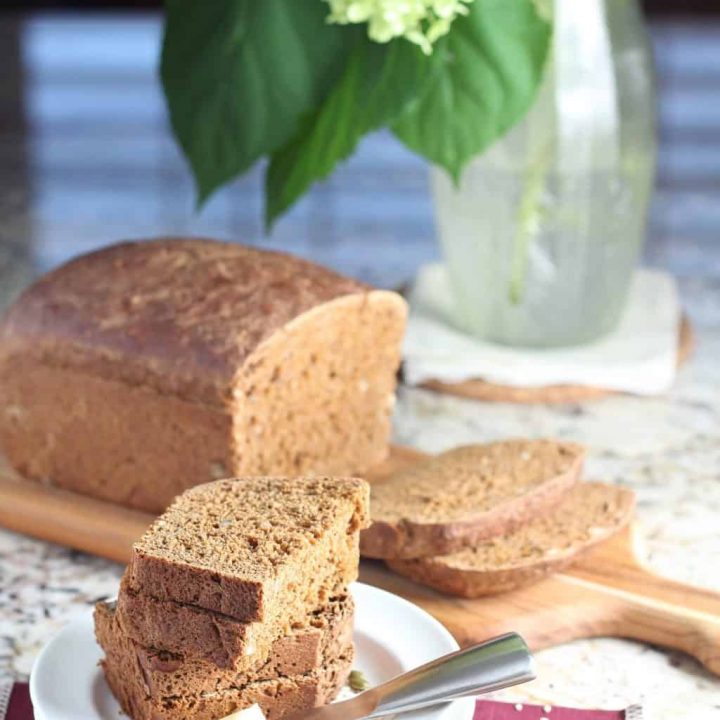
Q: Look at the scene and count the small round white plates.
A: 1